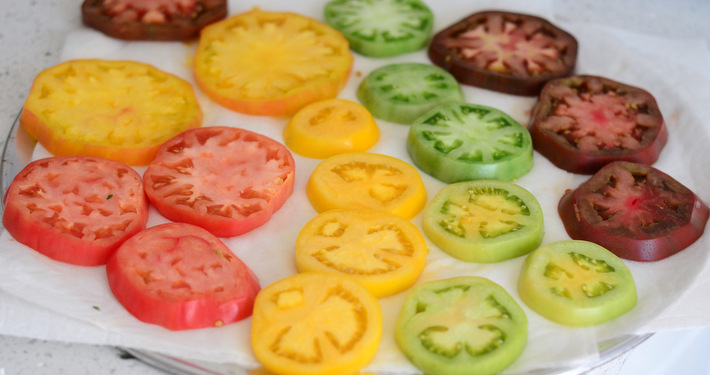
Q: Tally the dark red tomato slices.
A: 4